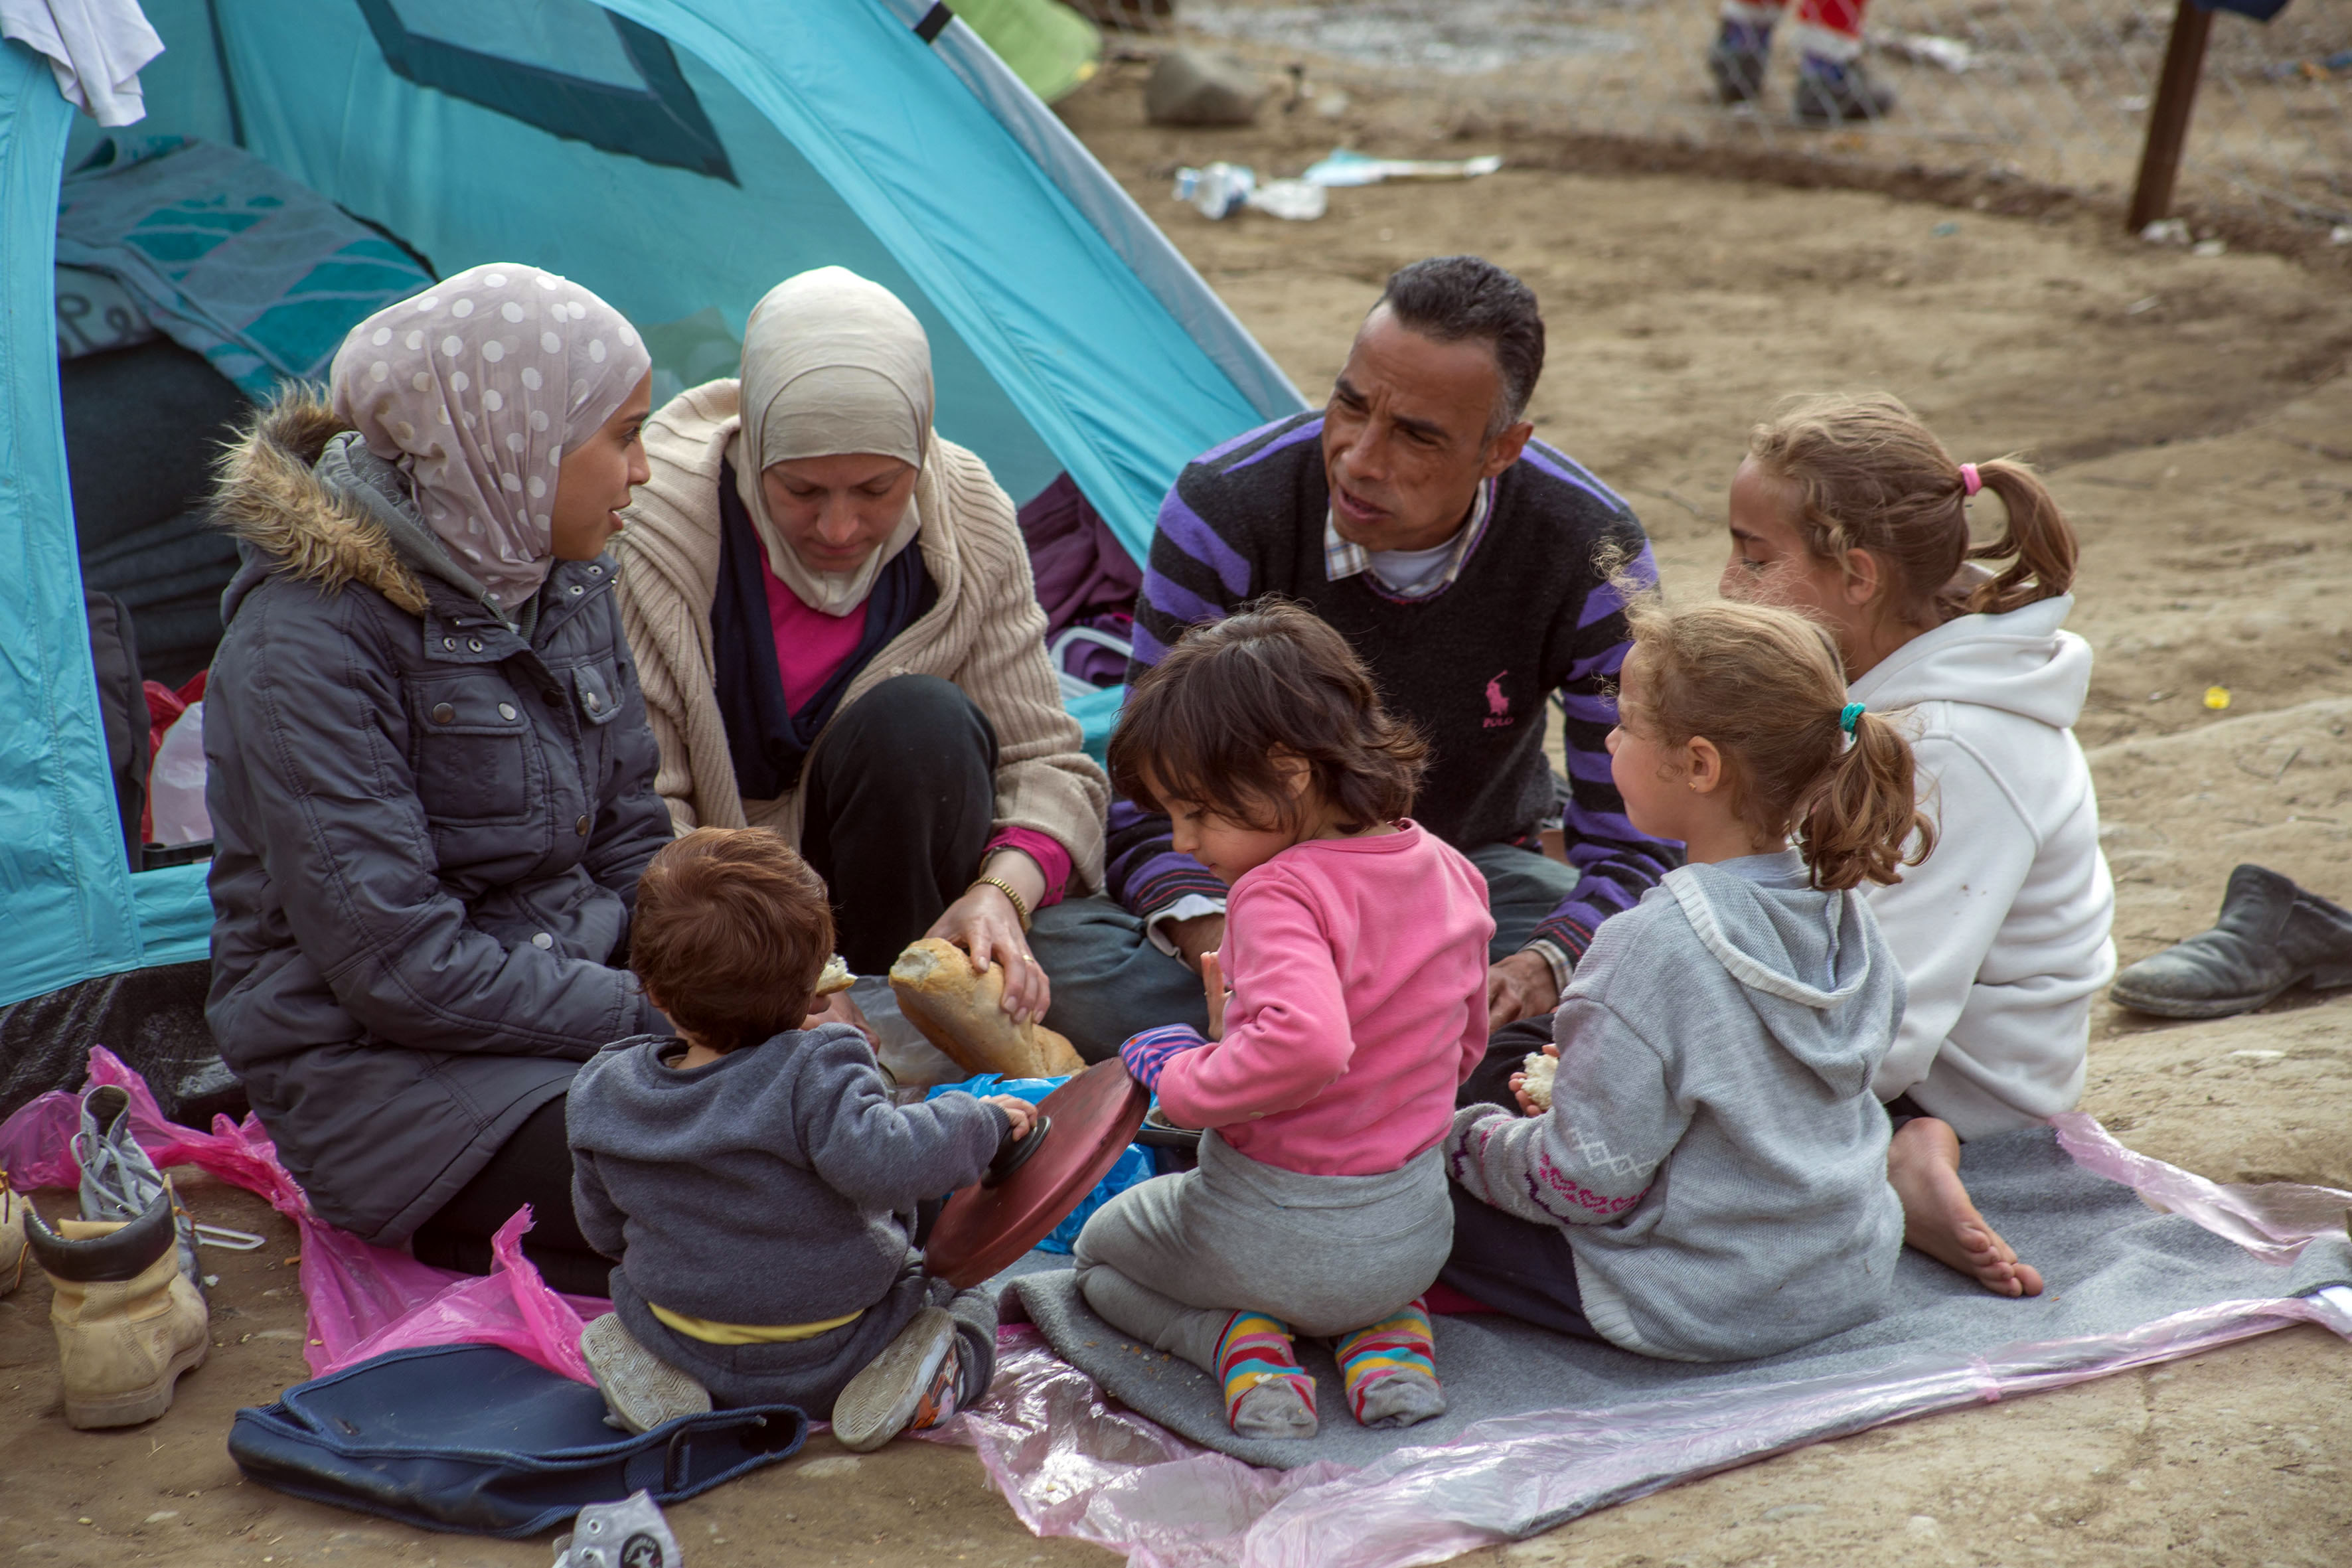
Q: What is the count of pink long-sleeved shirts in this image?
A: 2